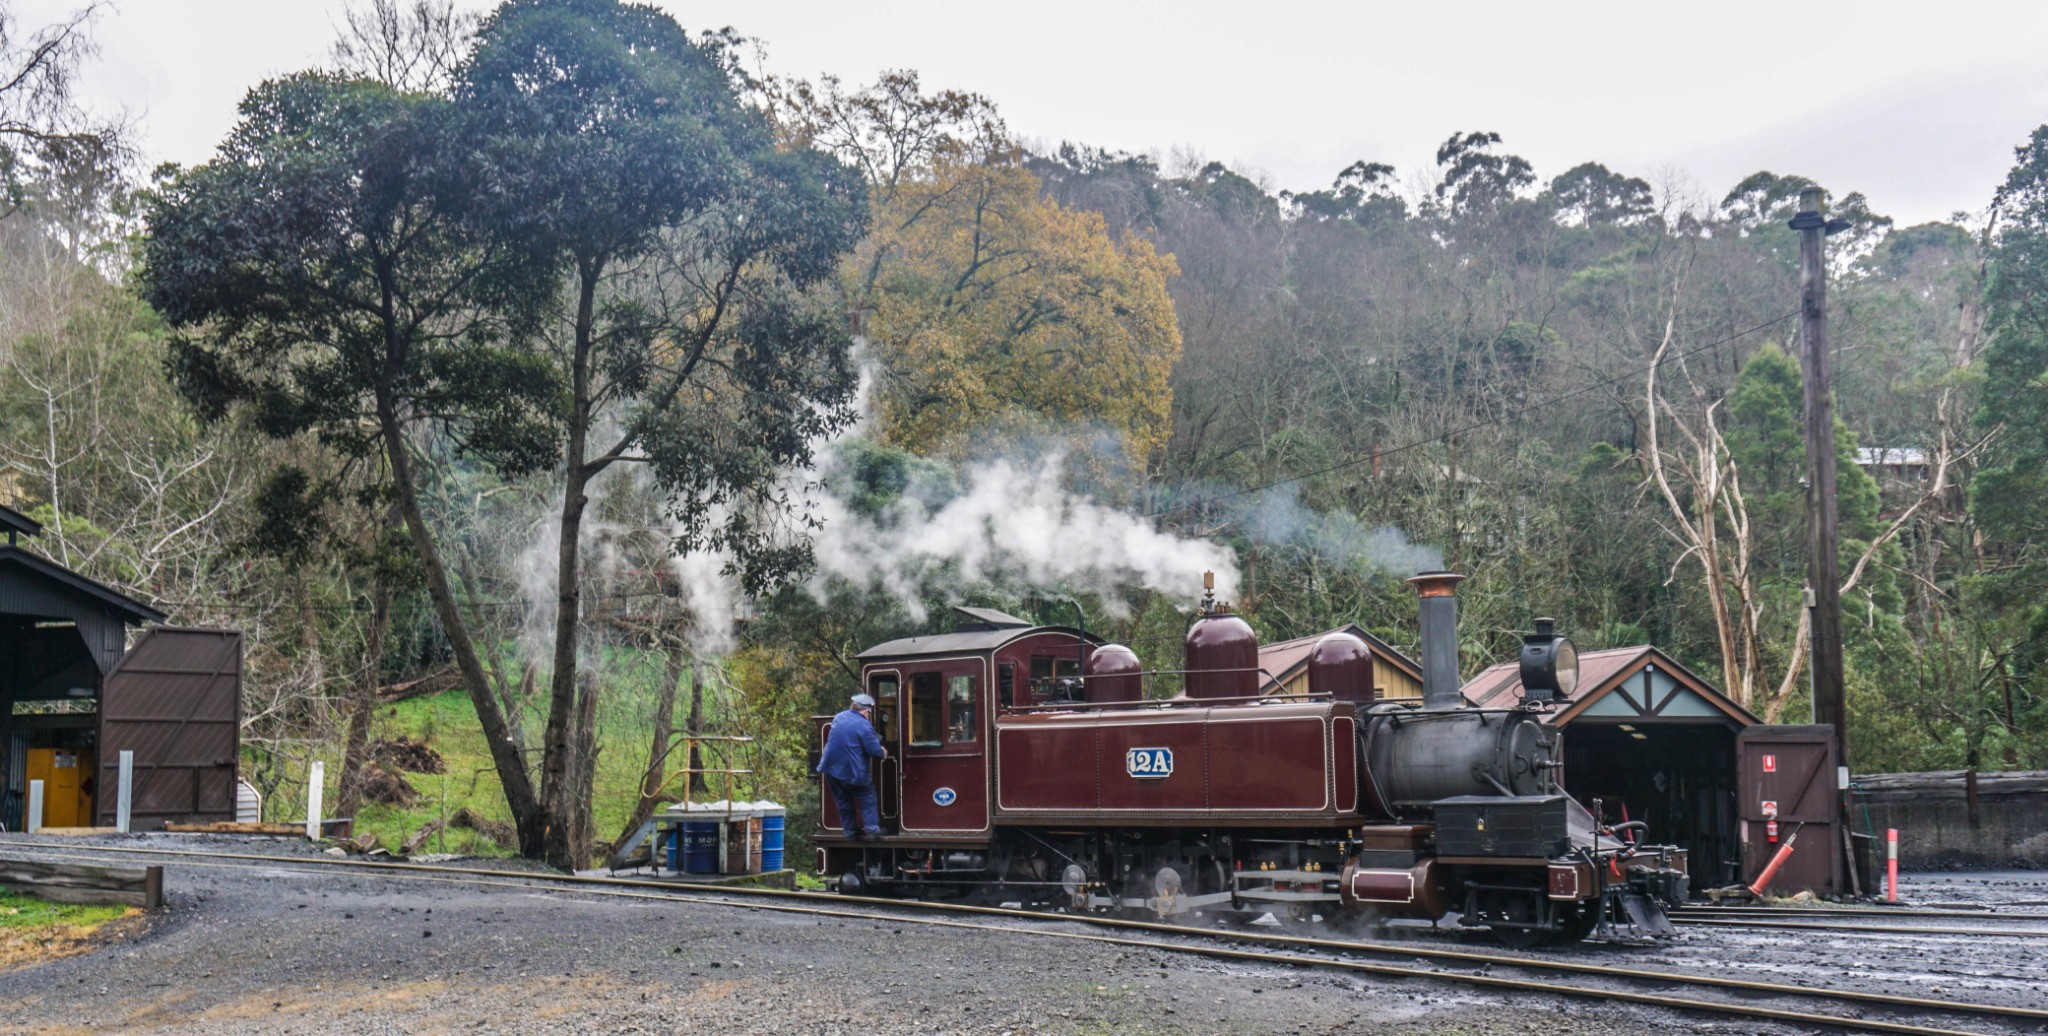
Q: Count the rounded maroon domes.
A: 3